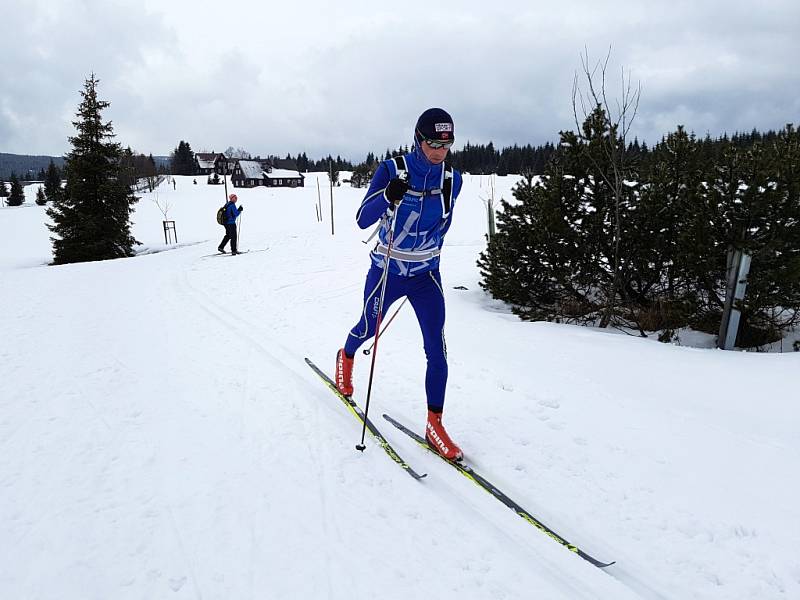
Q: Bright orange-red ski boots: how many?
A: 2